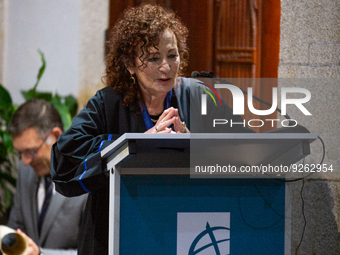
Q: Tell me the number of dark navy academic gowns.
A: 1